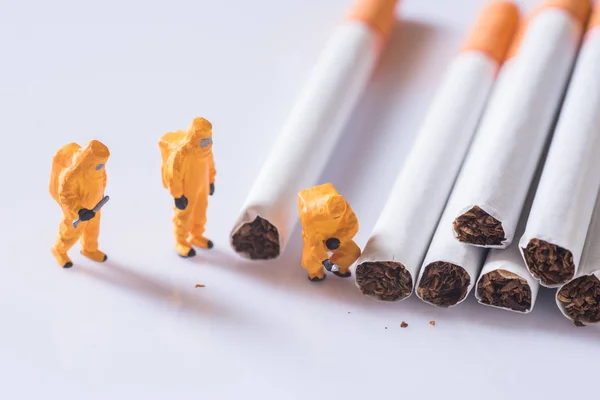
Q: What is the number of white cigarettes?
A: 7